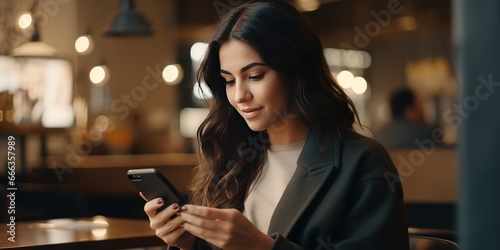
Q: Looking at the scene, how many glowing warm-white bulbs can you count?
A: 6